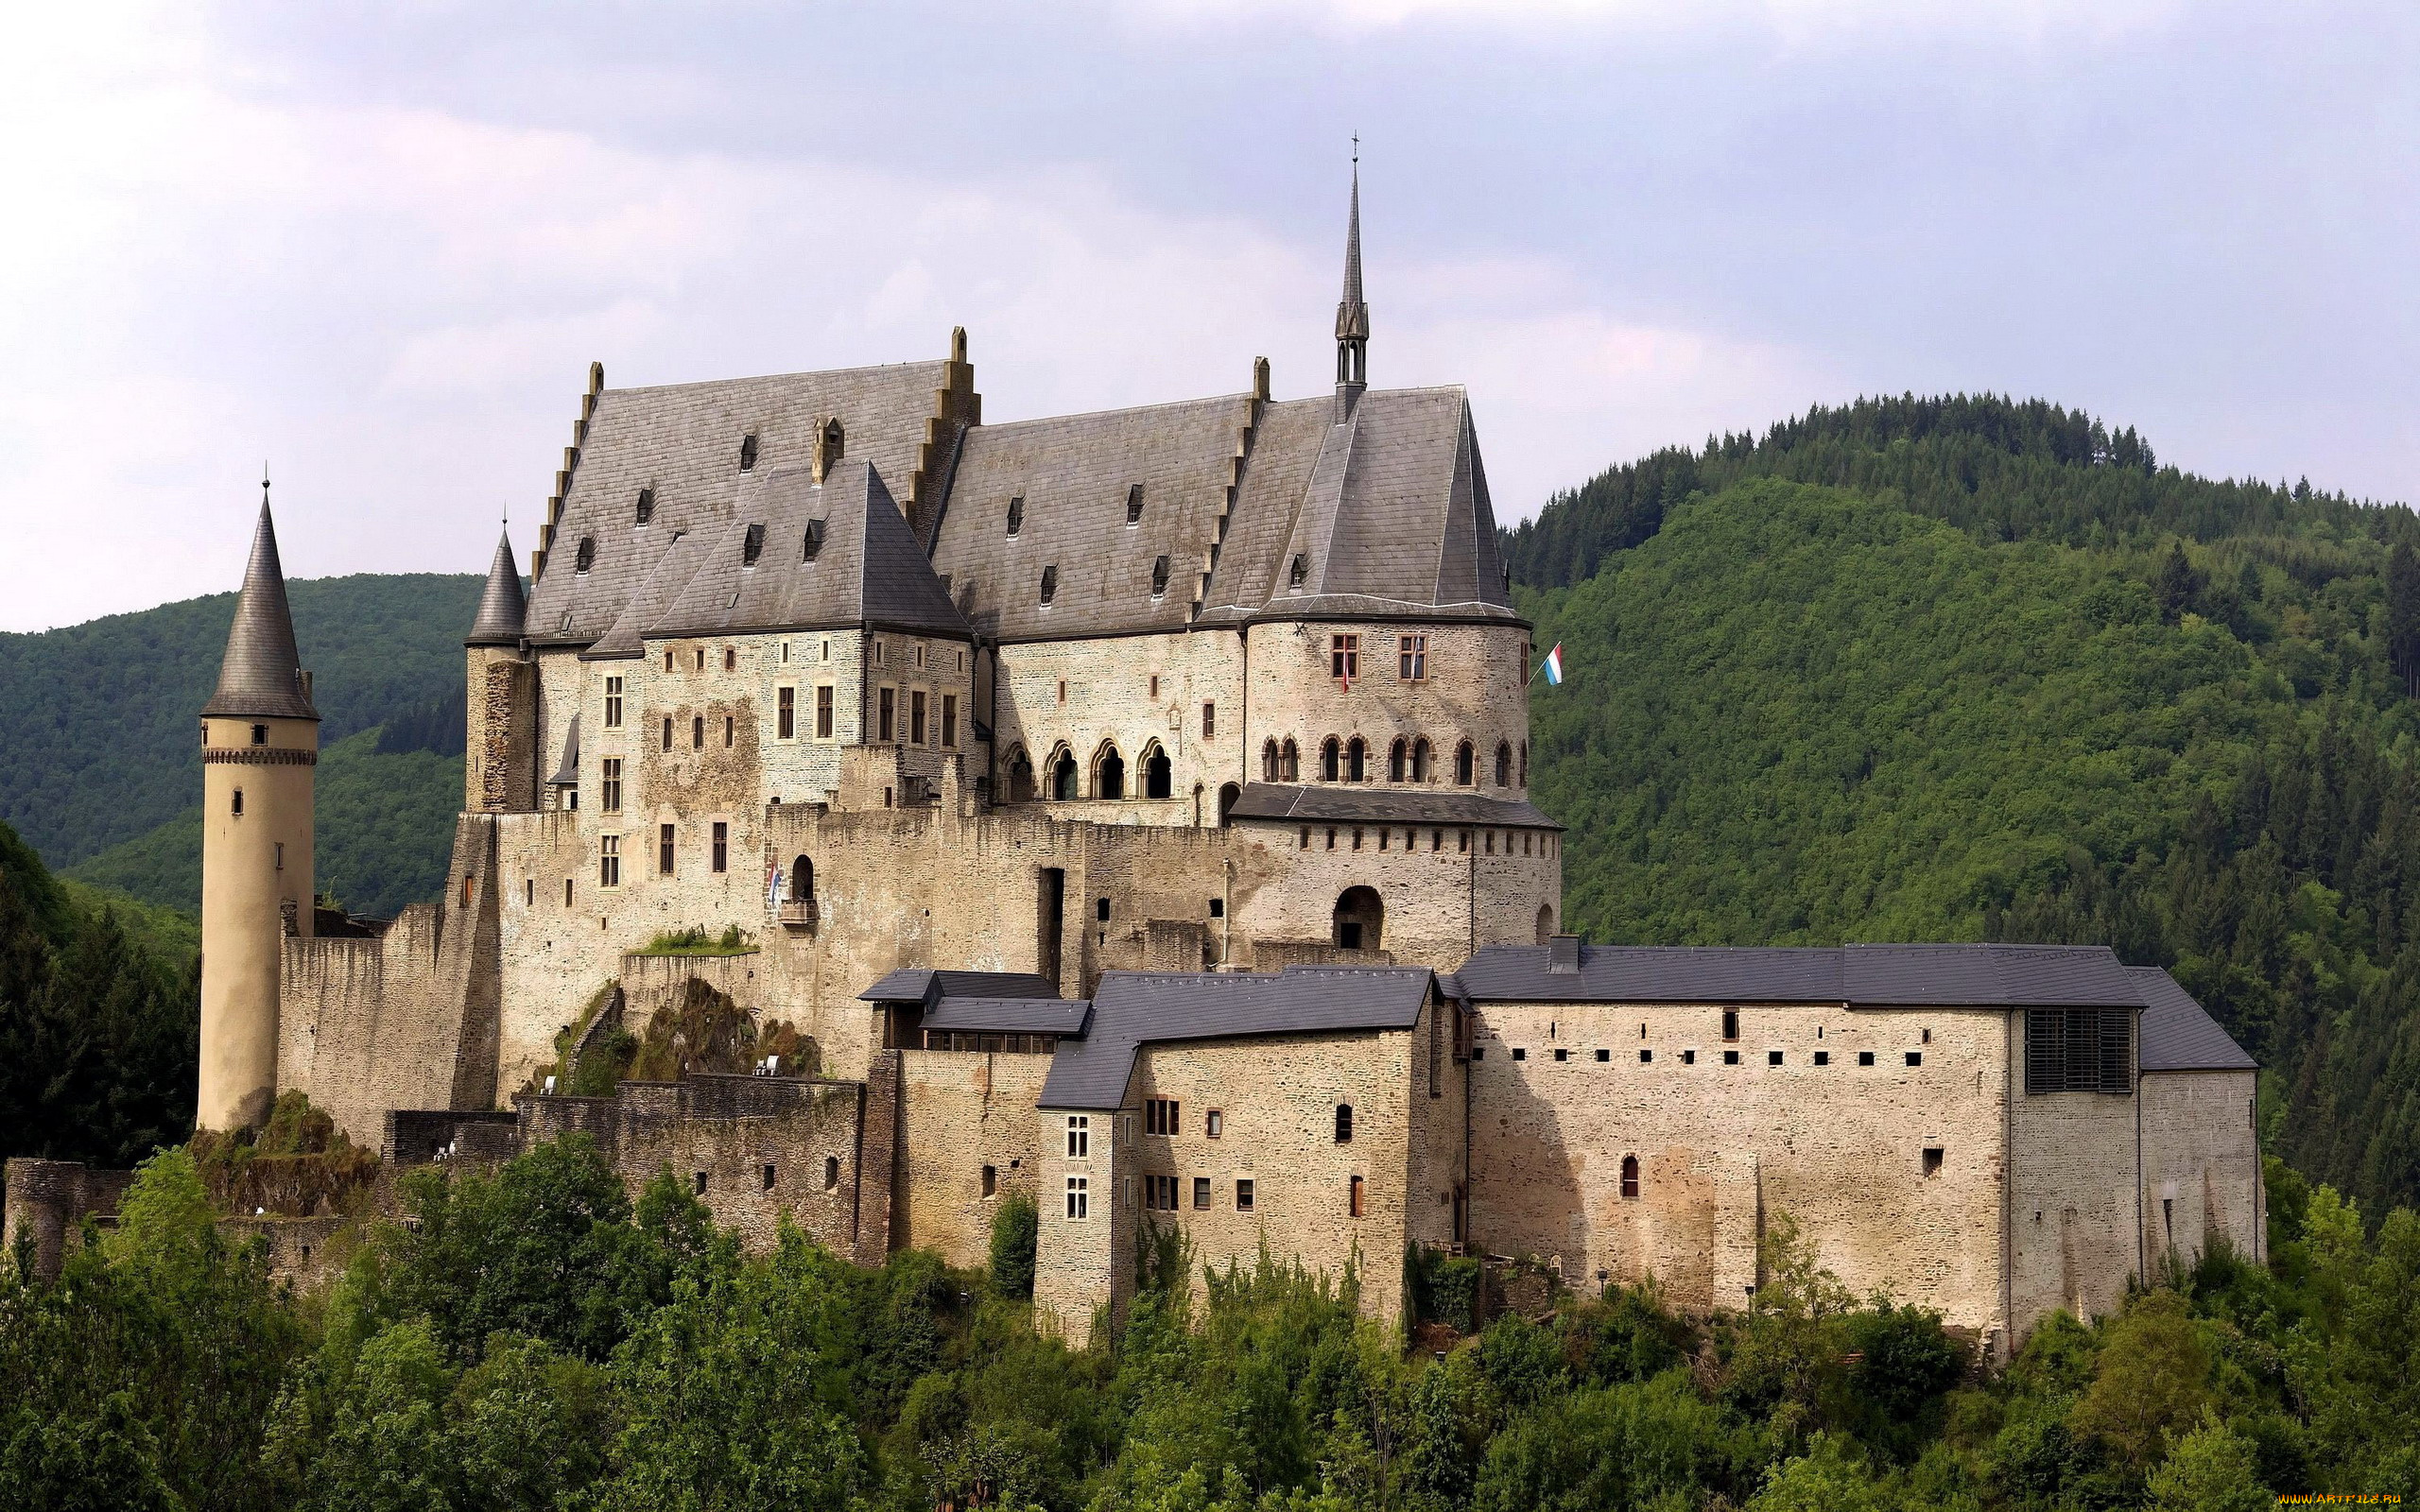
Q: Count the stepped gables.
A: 3